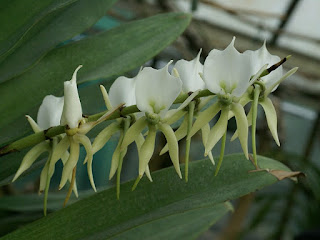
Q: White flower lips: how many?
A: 7